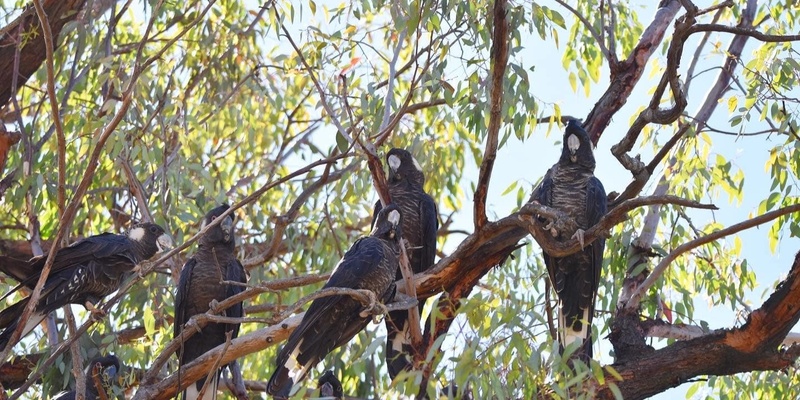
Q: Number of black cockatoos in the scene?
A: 7